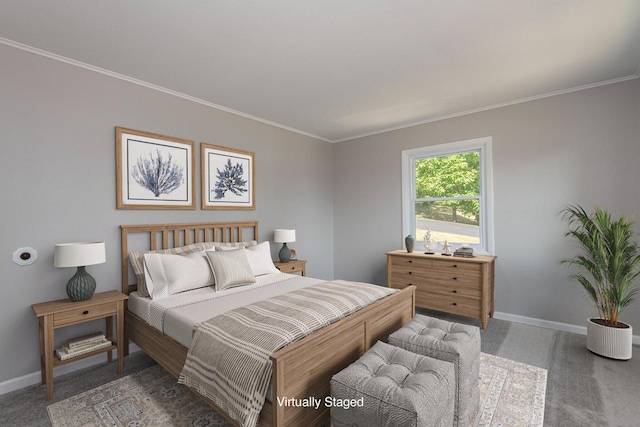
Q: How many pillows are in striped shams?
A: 2